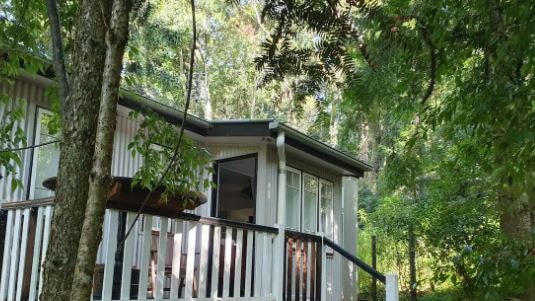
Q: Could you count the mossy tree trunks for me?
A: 2